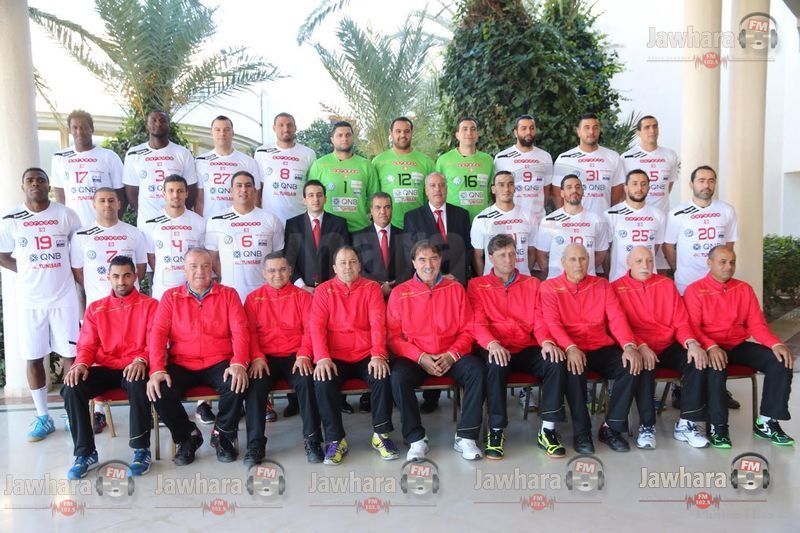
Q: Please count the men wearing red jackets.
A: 9